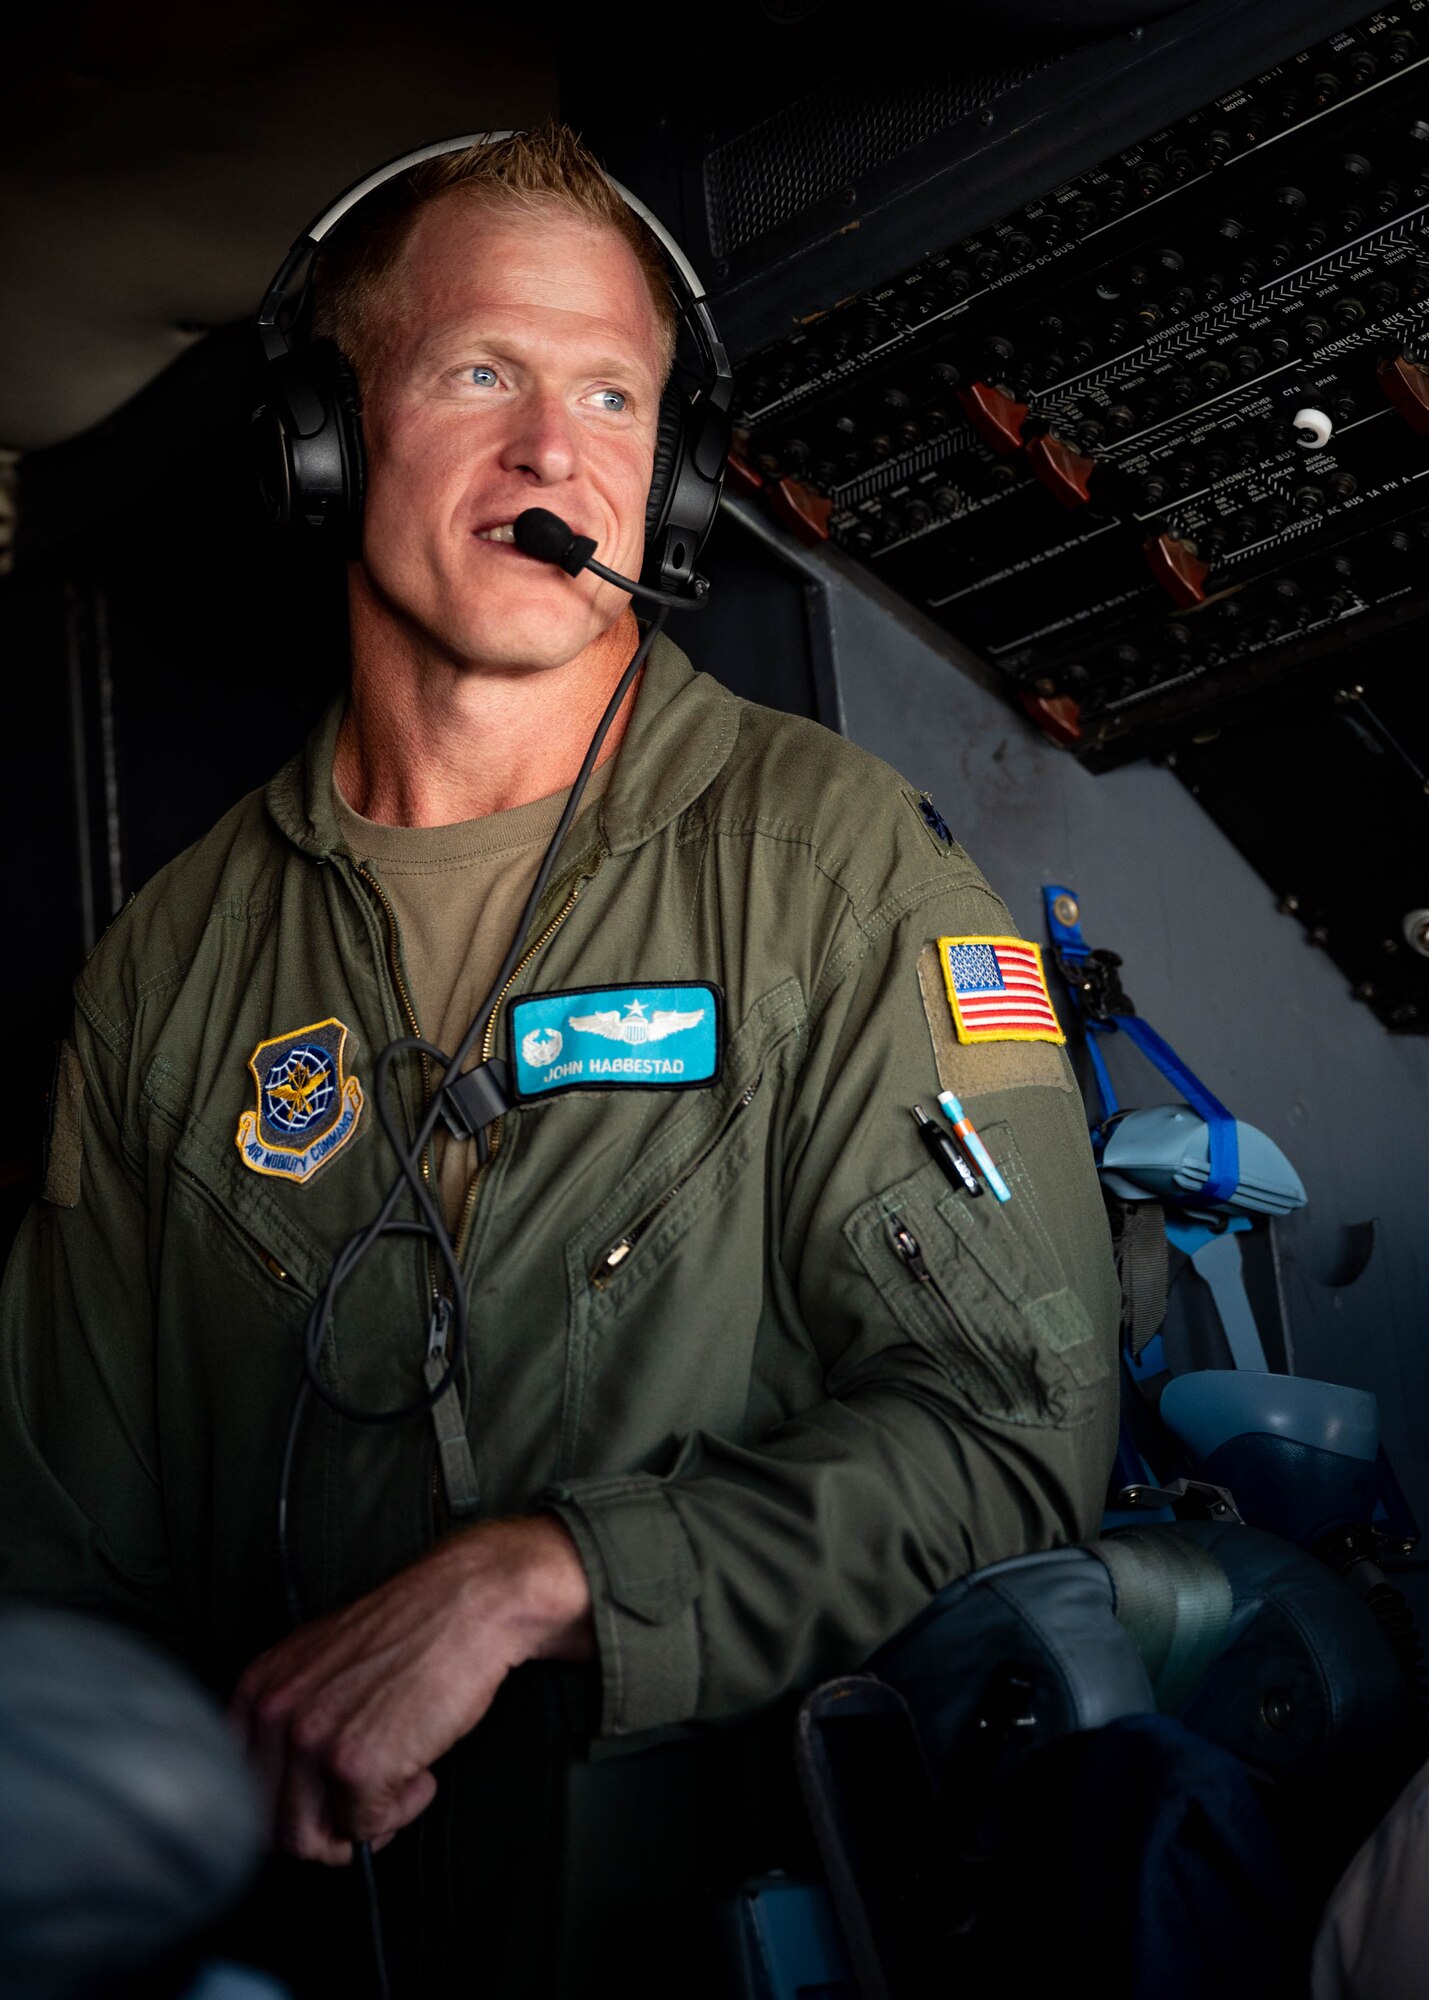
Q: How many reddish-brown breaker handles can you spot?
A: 7